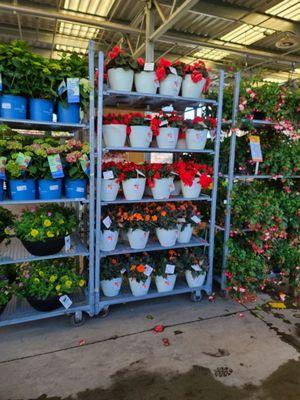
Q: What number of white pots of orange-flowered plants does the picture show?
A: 8